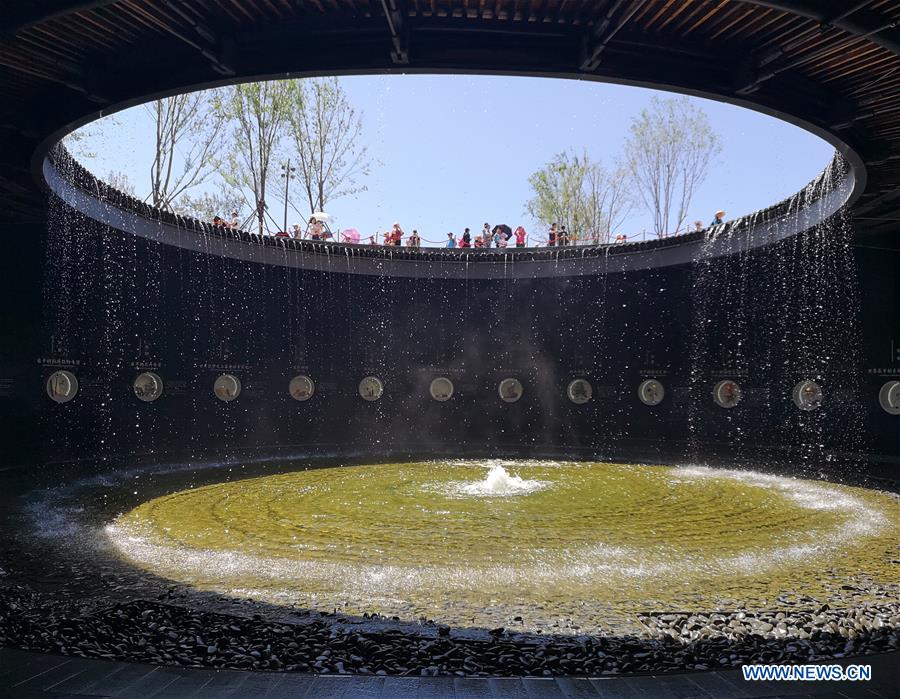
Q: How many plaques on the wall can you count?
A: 12